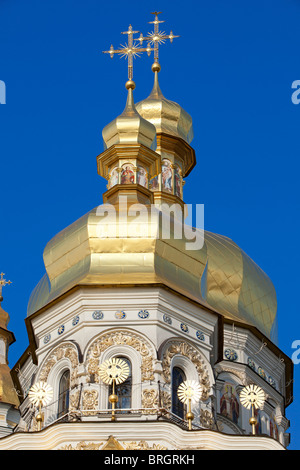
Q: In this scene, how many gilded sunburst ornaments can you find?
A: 4